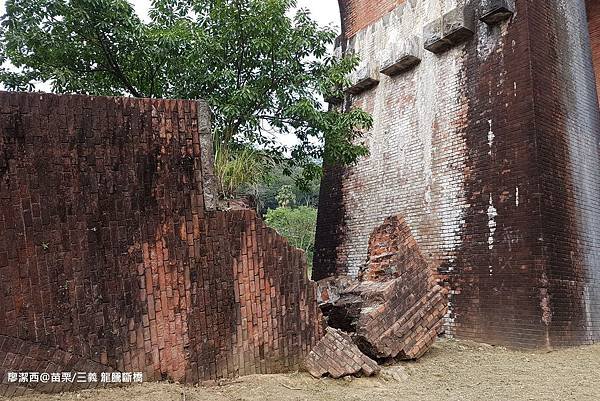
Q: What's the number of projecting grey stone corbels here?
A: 4